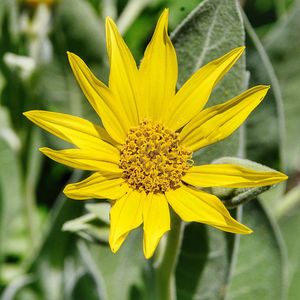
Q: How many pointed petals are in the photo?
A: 12